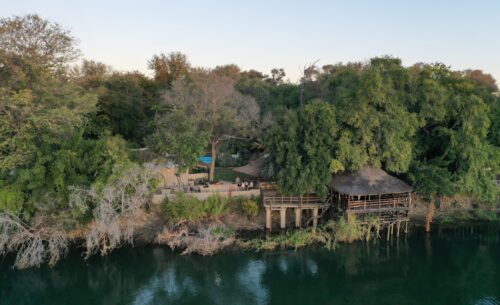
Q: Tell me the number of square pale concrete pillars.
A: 4